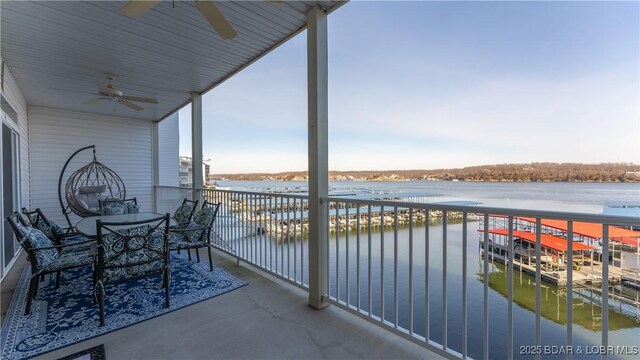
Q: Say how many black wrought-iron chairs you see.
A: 6